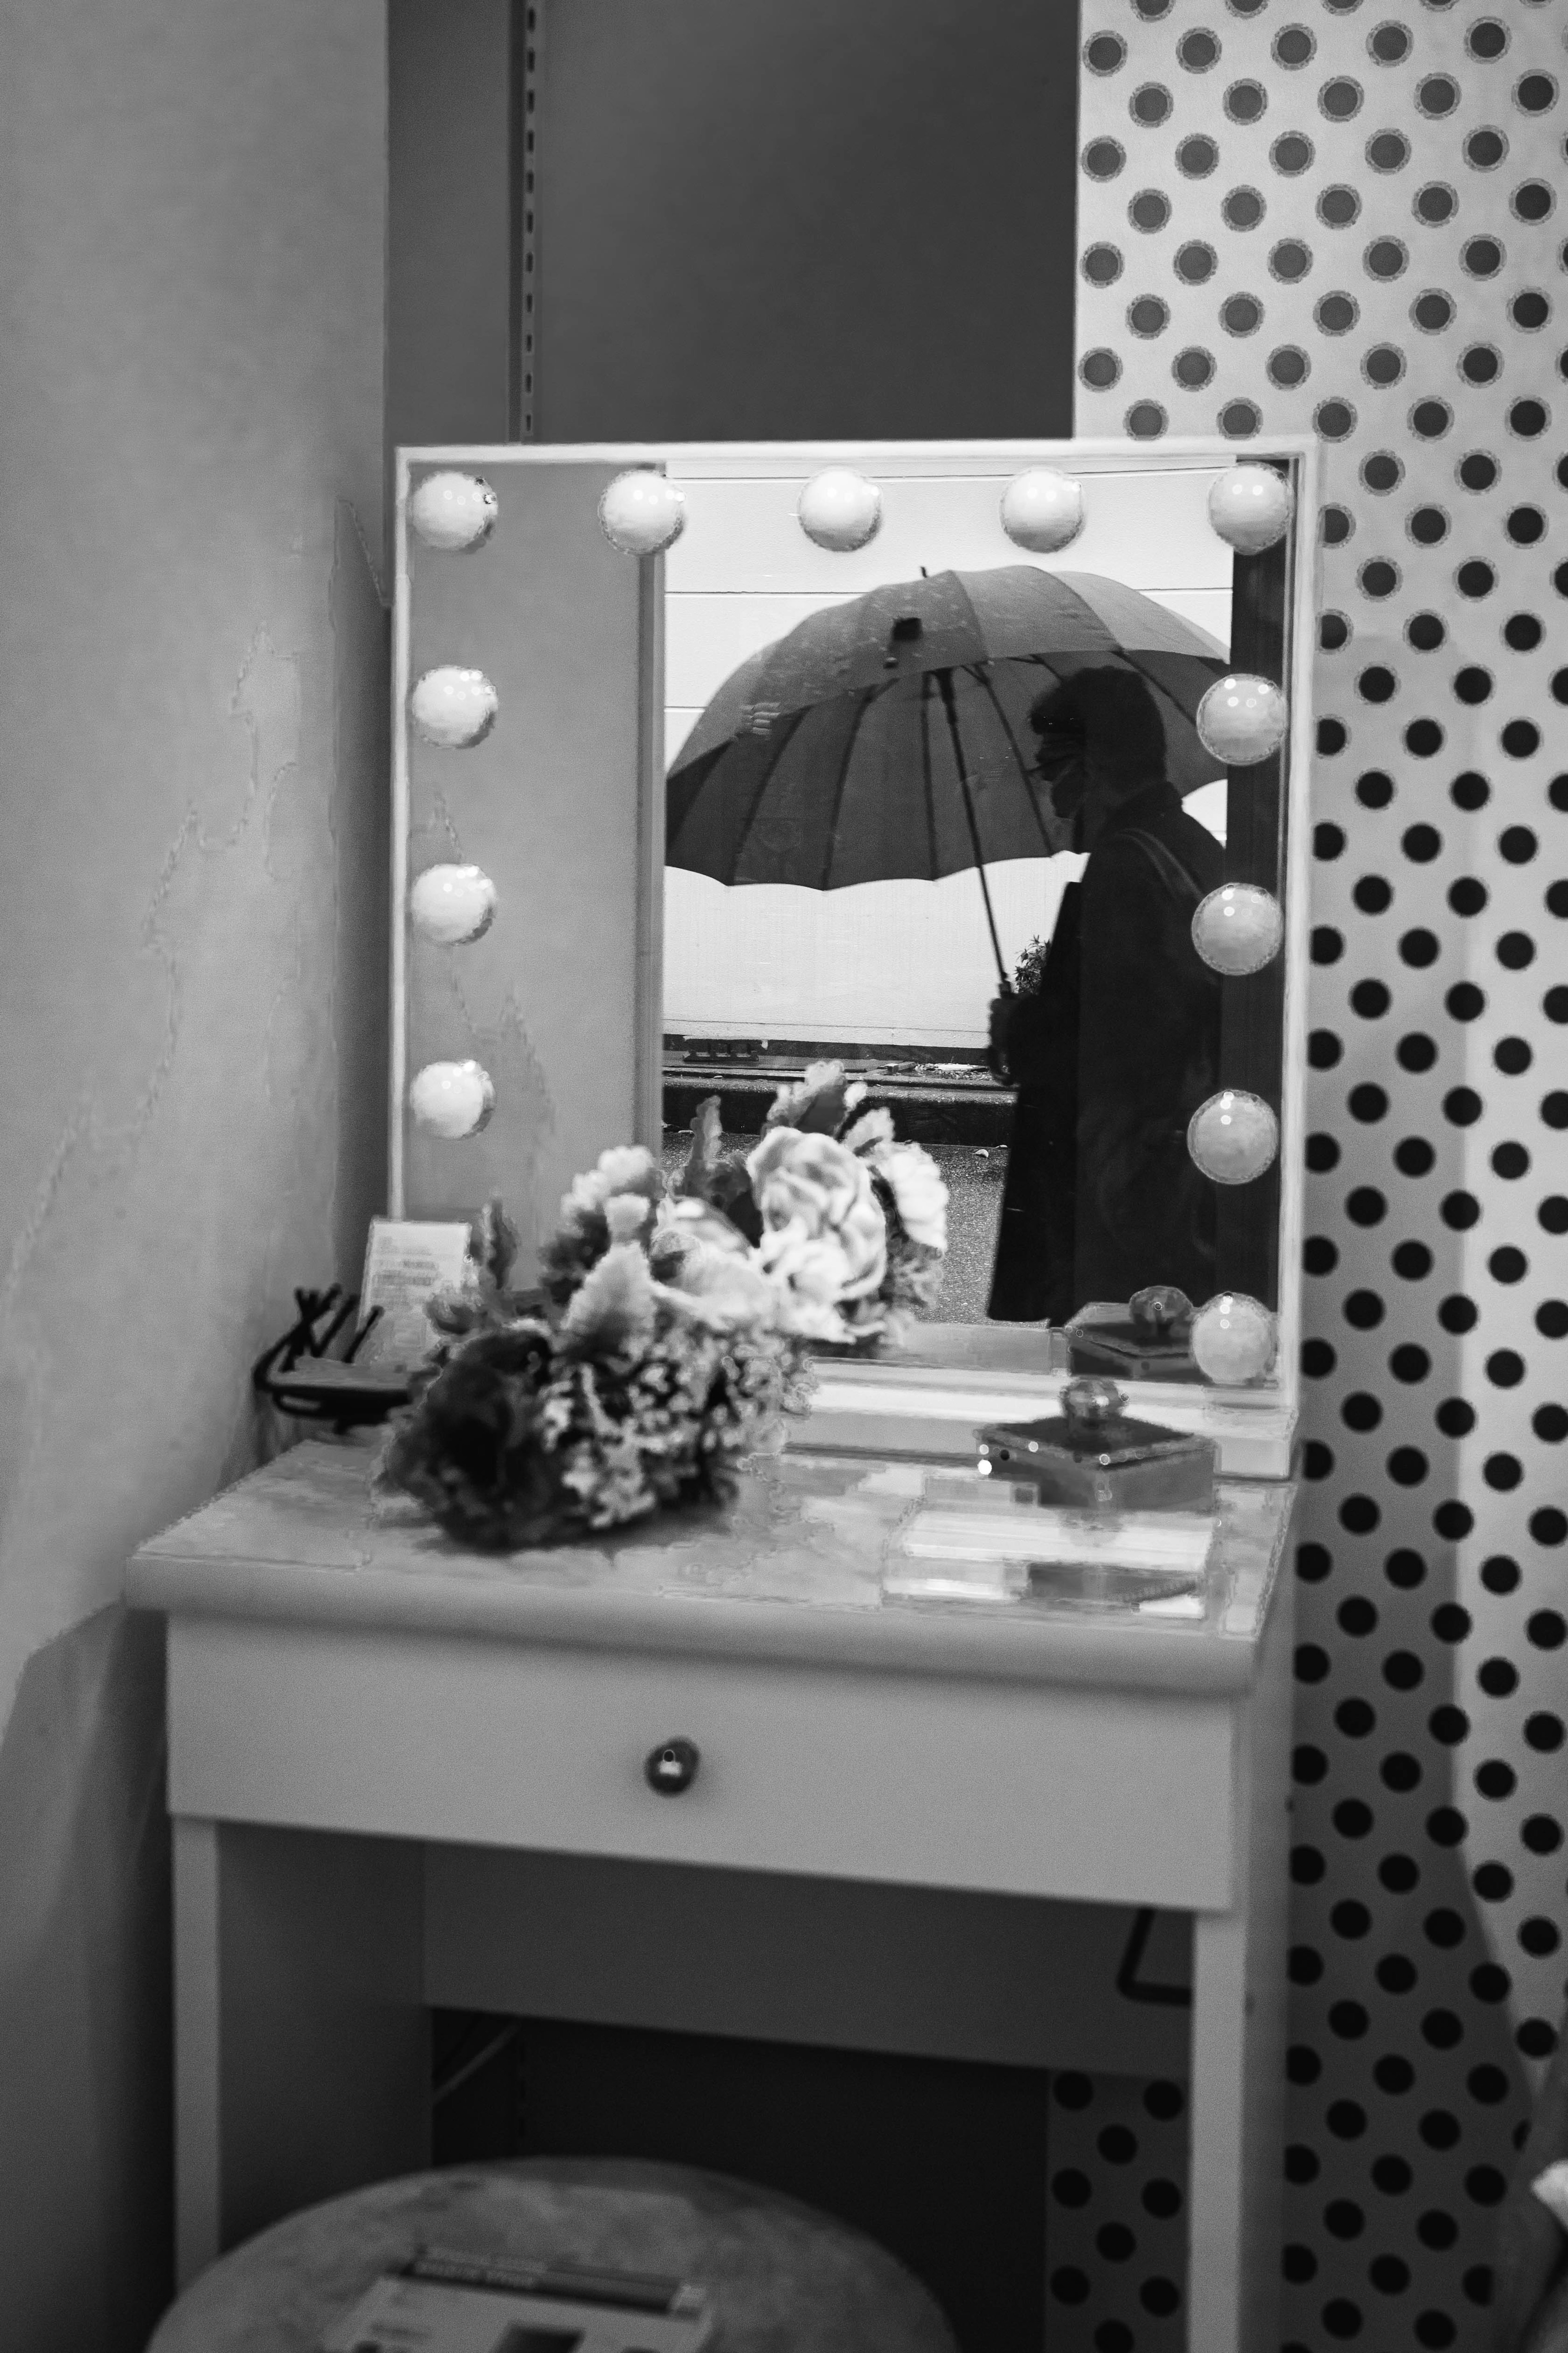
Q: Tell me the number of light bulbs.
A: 12